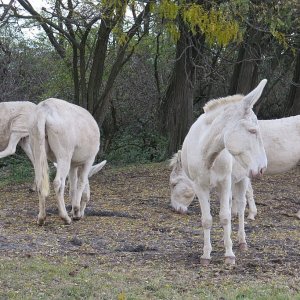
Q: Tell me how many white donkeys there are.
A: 4